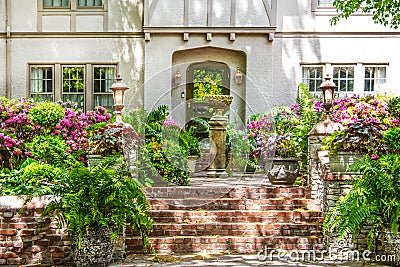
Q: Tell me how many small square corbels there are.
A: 5